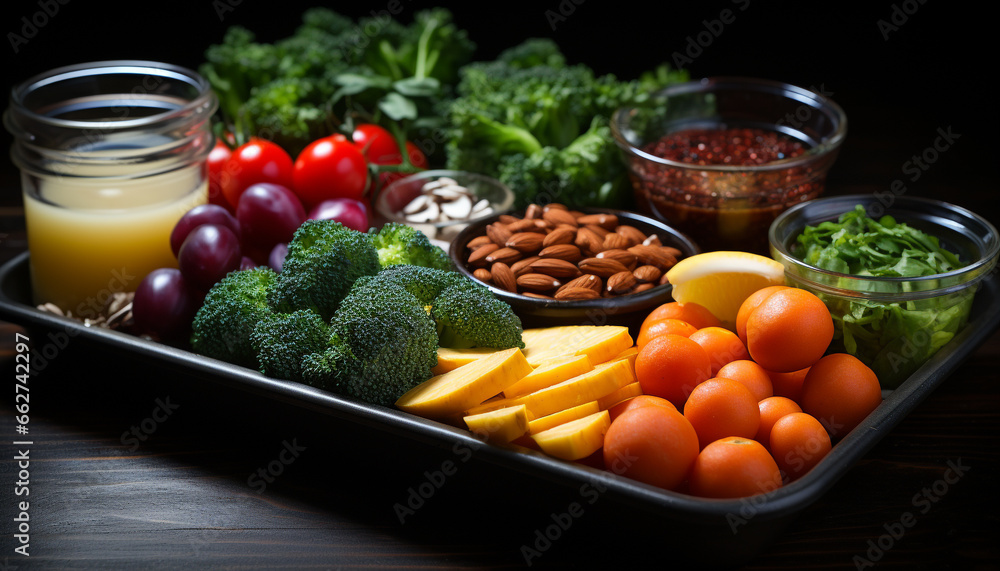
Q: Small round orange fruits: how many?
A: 15